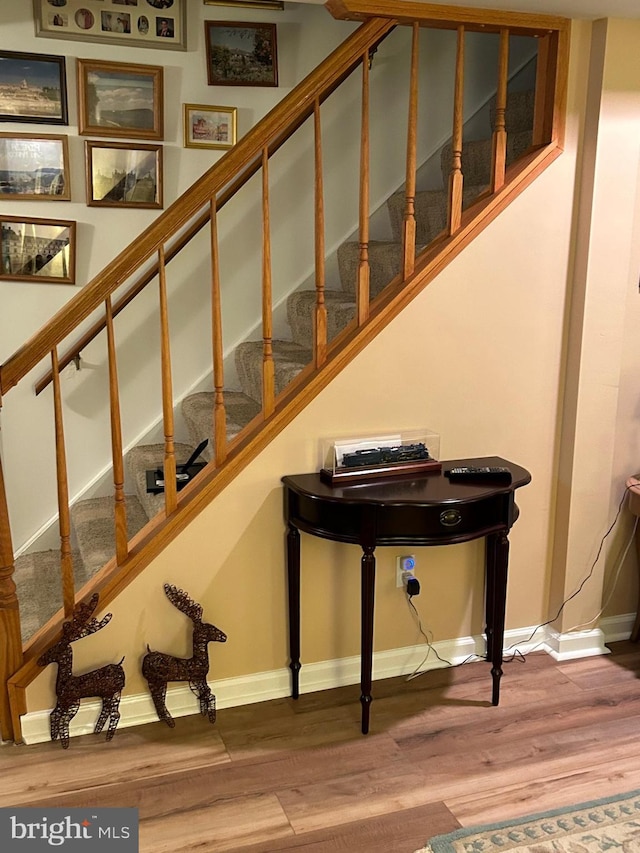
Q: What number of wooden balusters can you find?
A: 10